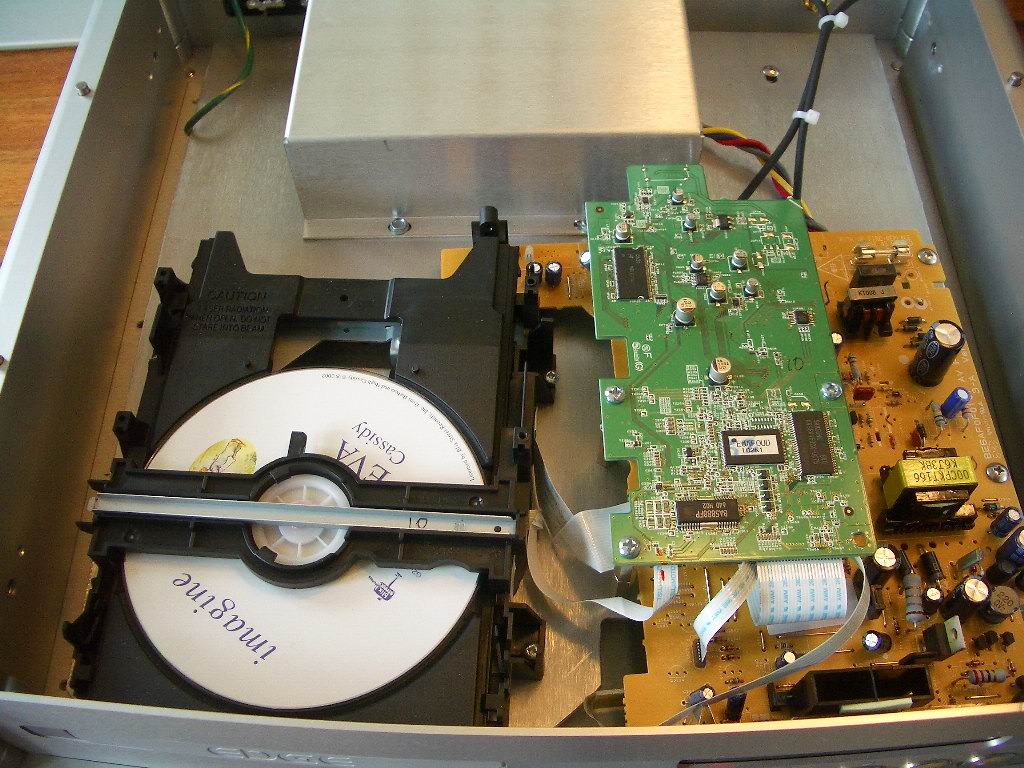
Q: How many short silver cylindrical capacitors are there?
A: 9